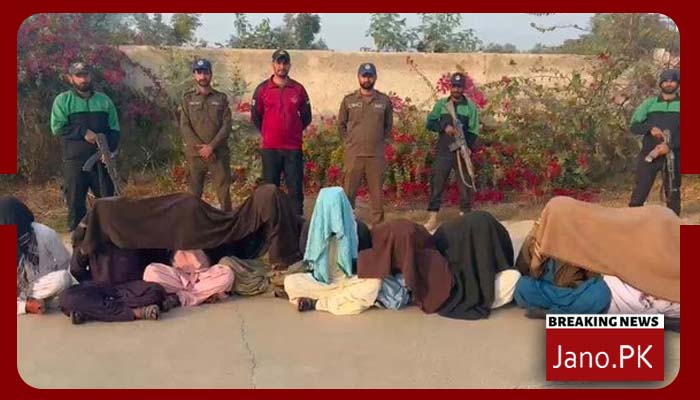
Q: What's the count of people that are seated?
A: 9